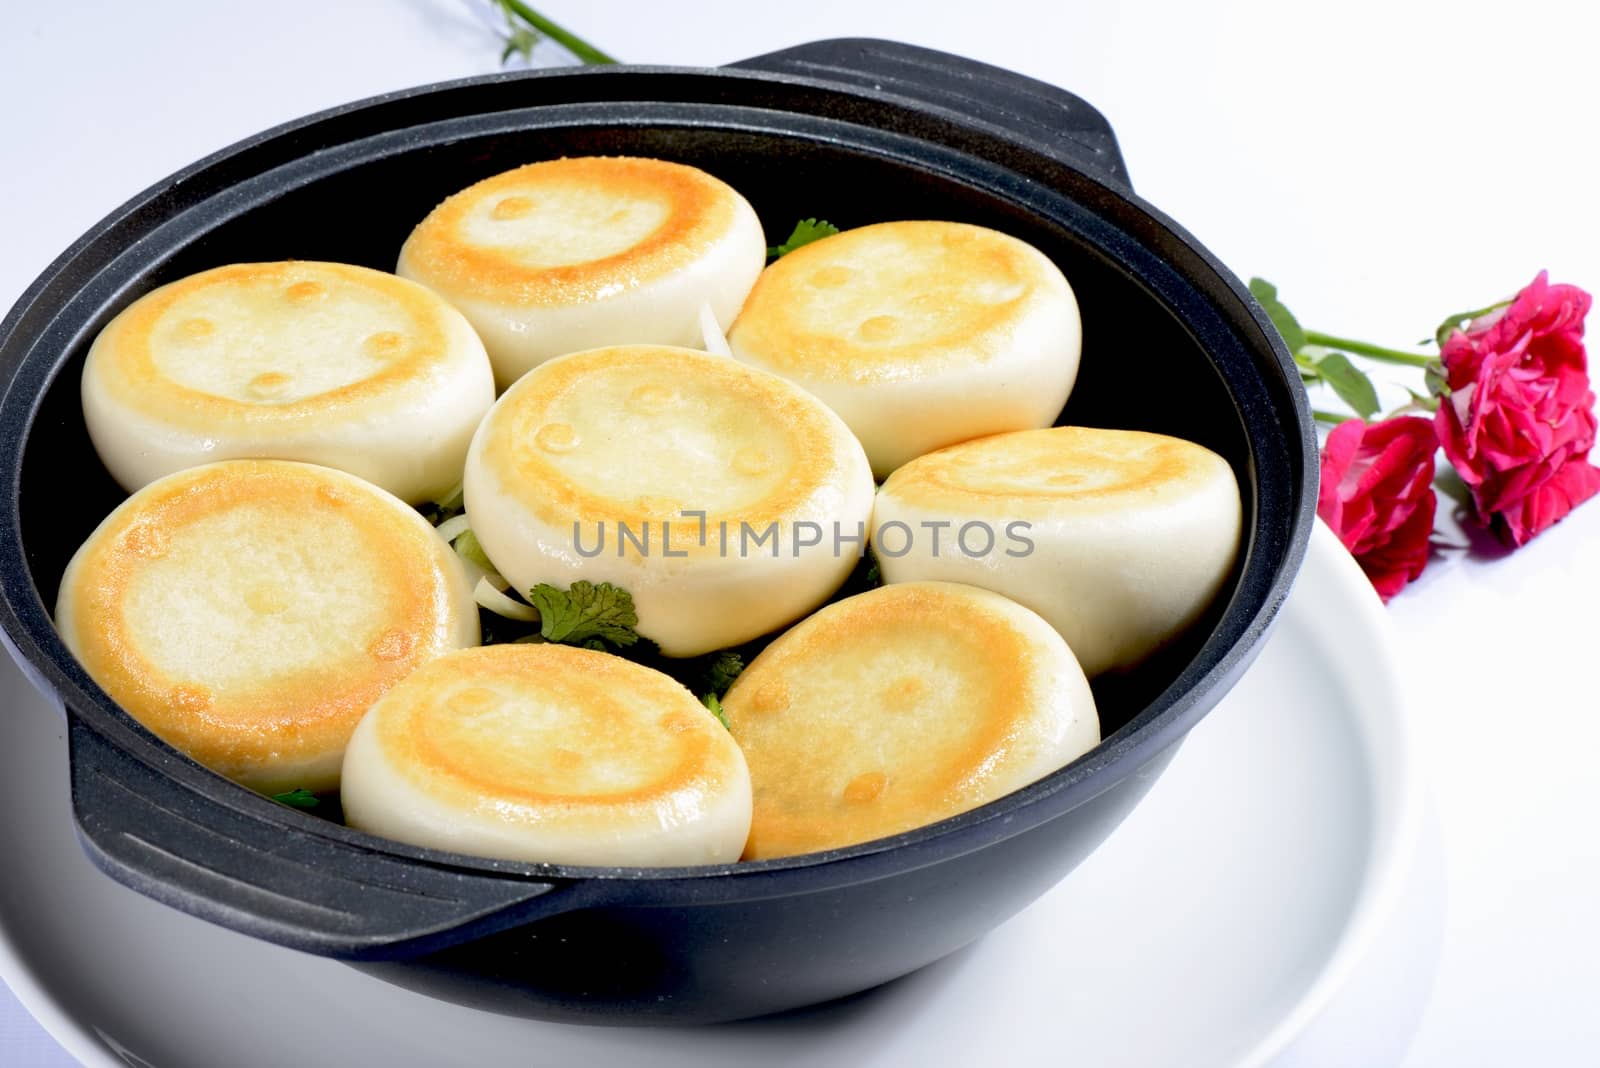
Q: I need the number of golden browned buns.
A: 8